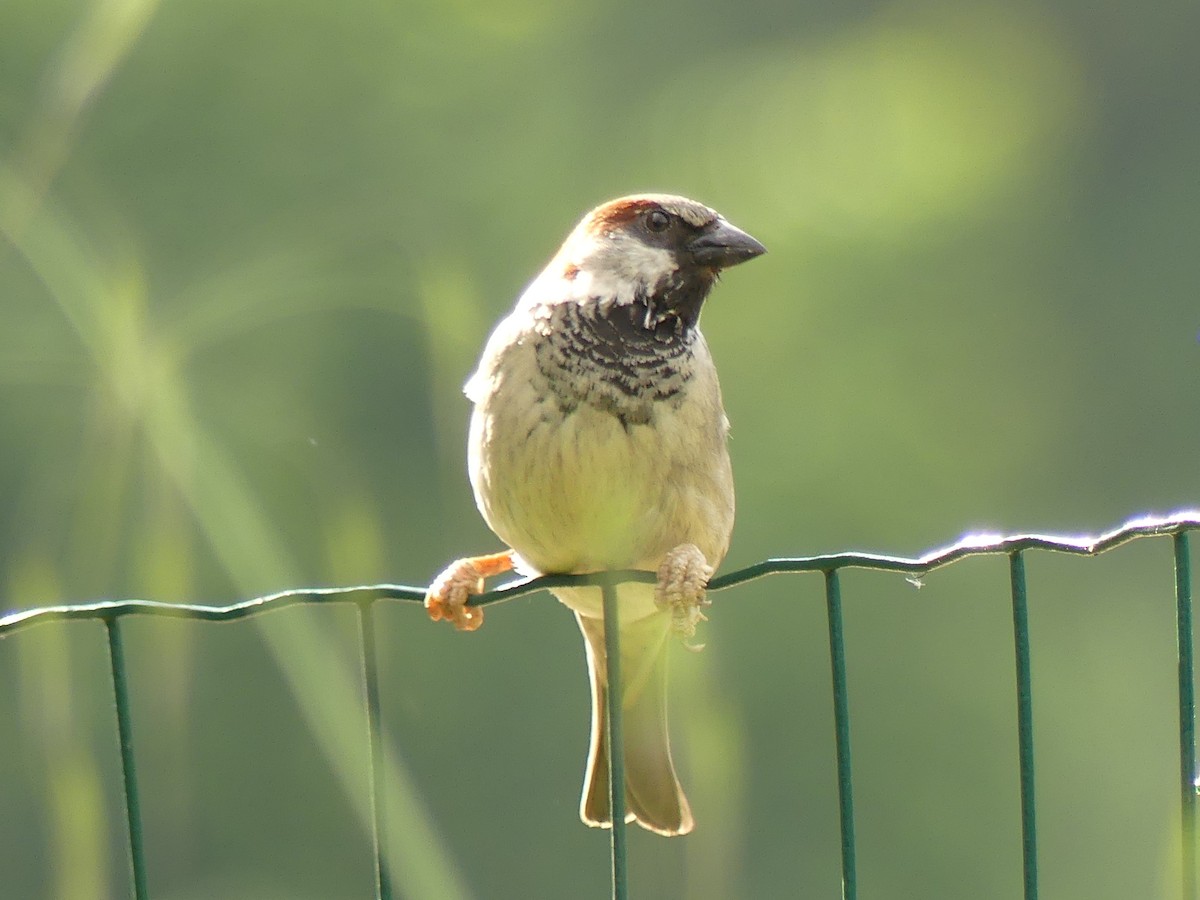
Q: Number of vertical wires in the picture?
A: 6